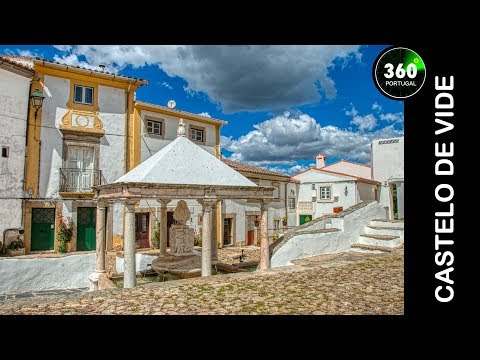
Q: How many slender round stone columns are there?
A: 6